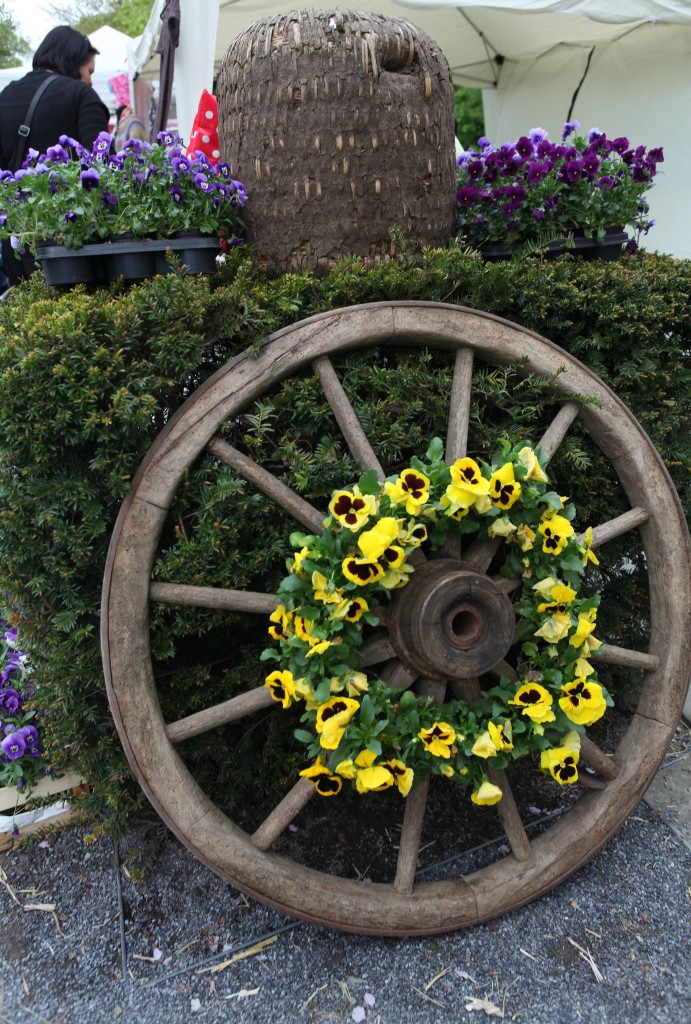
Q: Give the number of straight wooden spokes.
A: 12